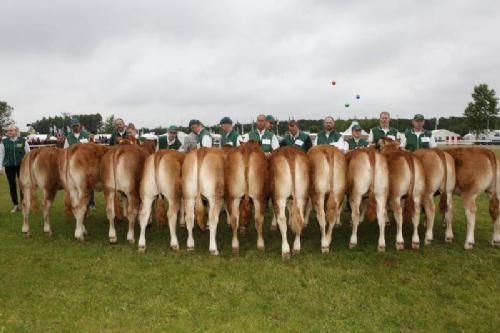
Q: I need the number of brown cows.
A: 12